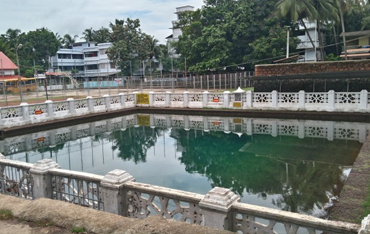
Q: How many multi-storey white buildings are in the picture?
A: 3